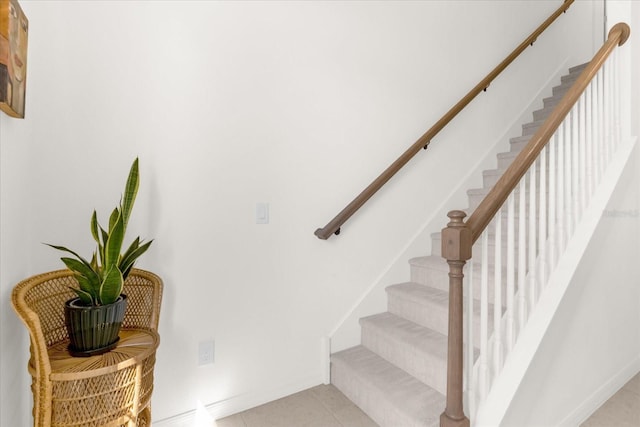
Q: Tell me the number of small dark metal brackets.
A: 5